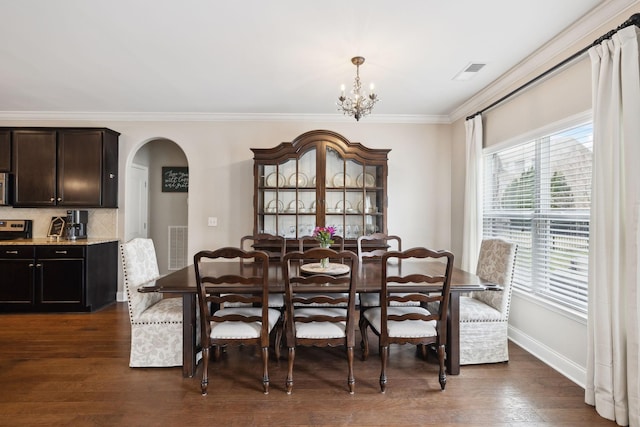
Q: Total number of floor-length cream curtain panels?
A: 2